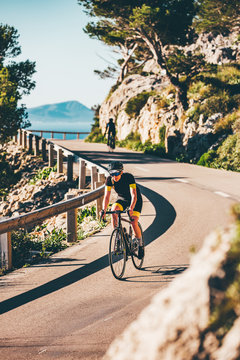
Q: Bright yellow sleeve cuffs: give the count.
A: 2